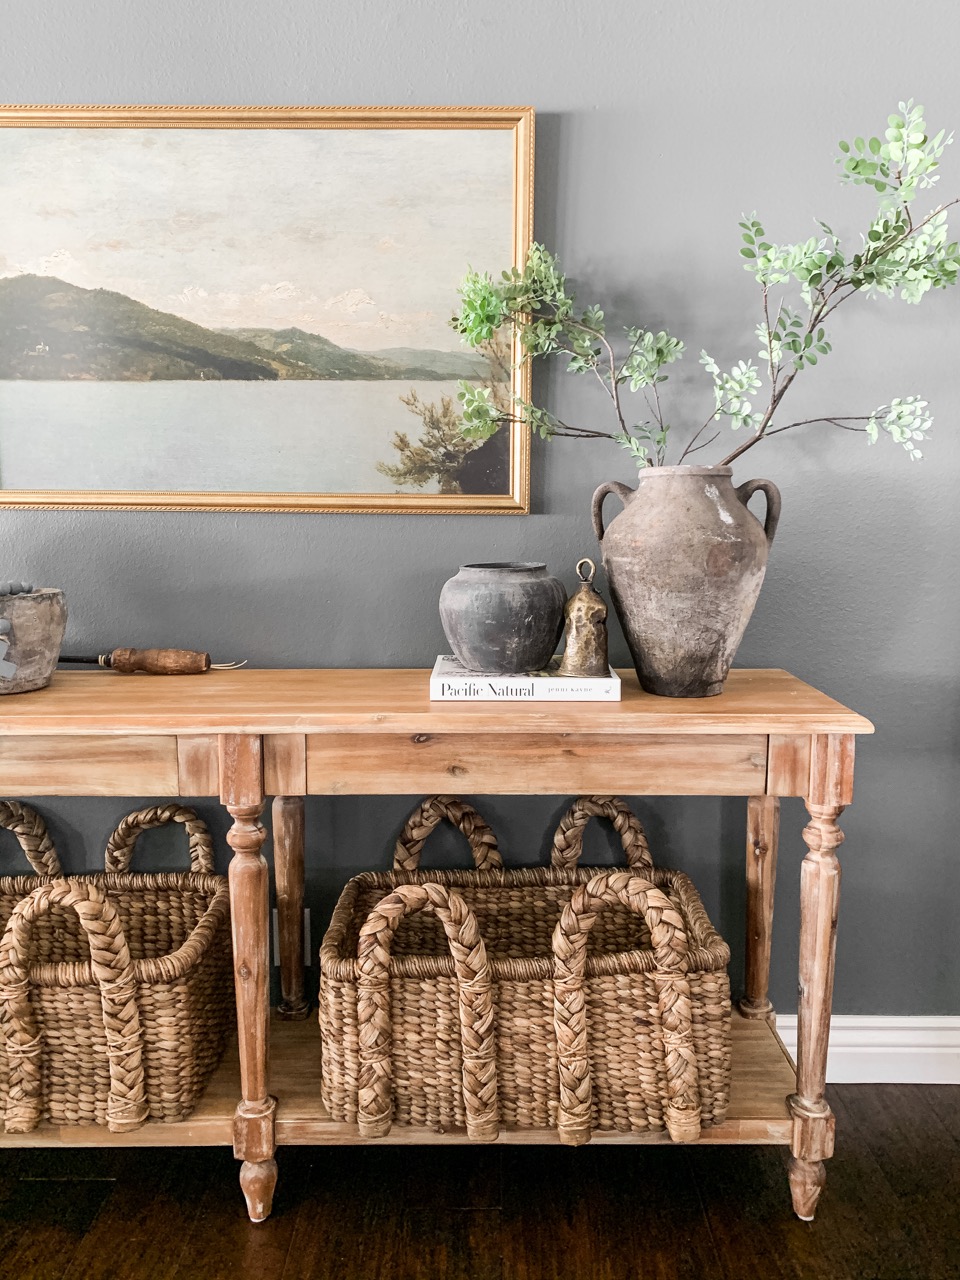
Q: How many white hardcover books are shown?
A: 1